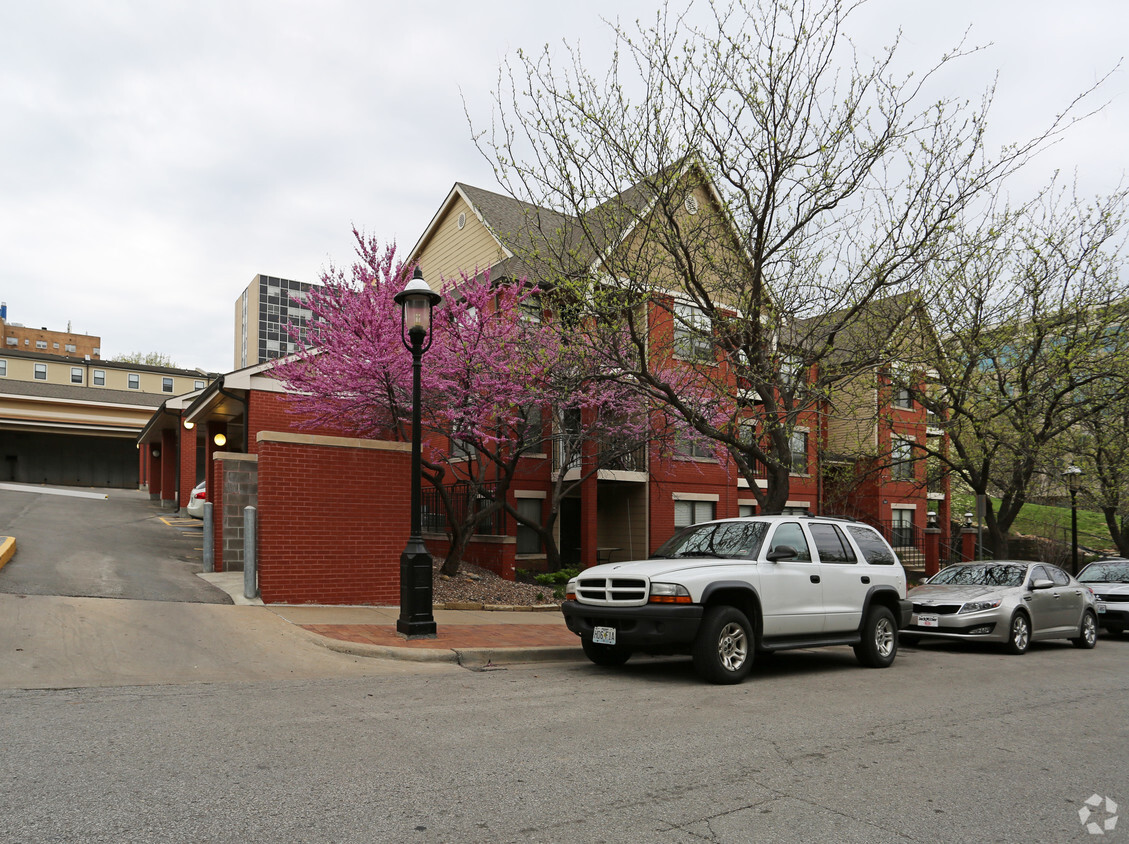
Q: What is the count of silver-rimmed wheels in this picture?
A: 4